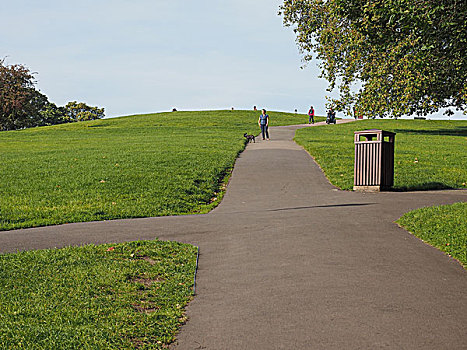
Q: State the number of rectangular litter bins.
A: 1